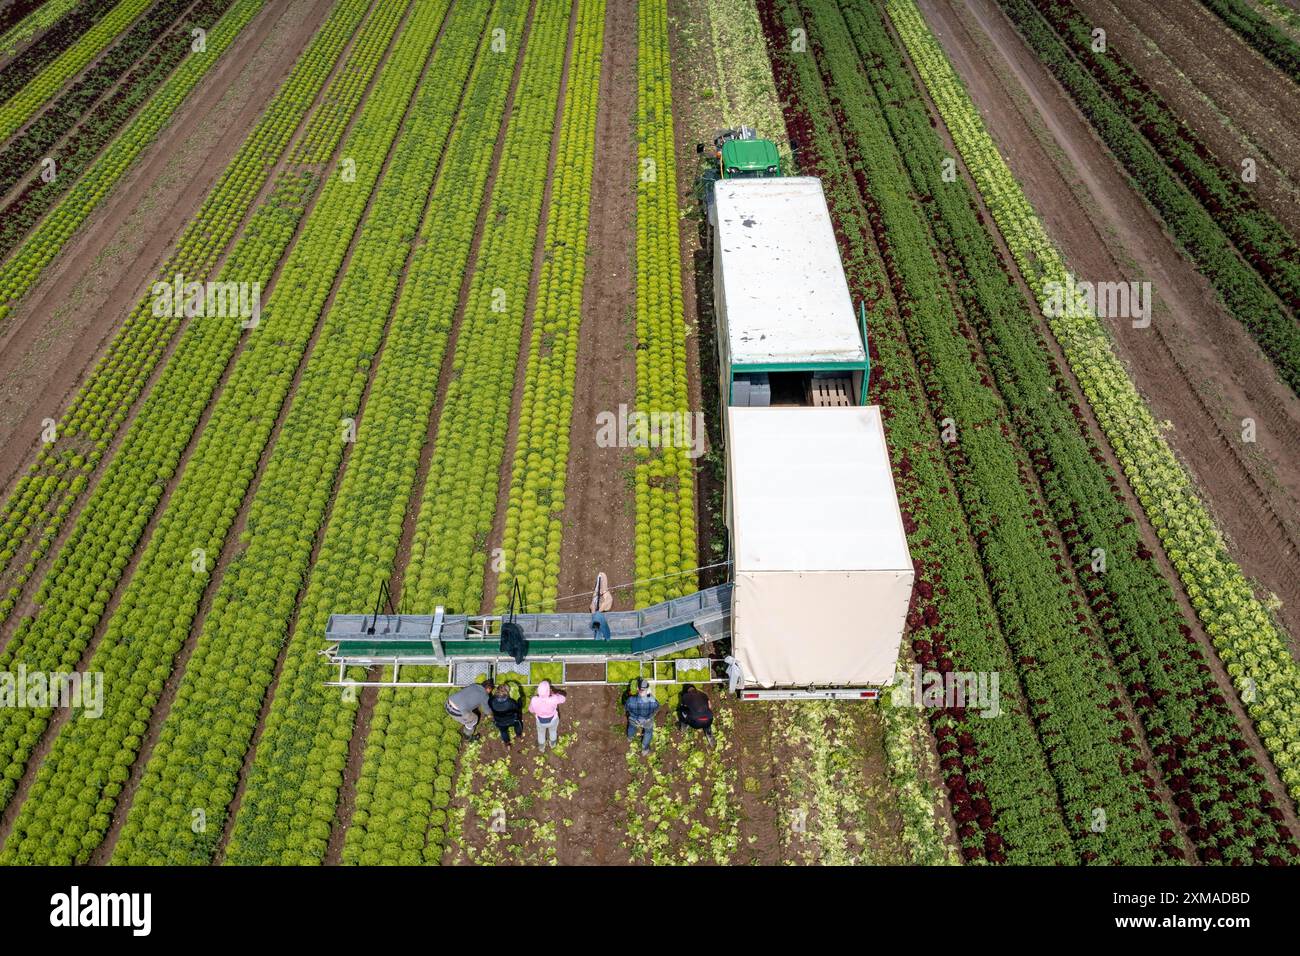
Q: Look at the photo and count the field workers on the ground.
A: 5